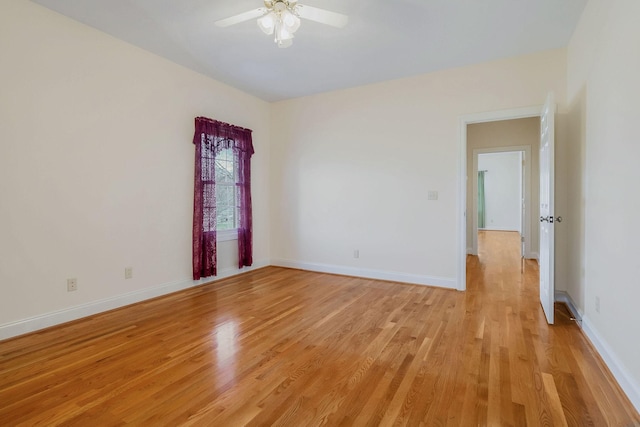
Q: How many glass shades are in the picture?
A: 3